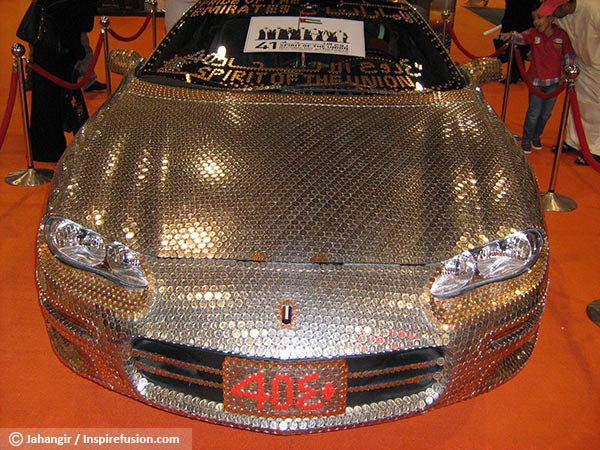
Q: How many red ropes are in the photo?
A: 6